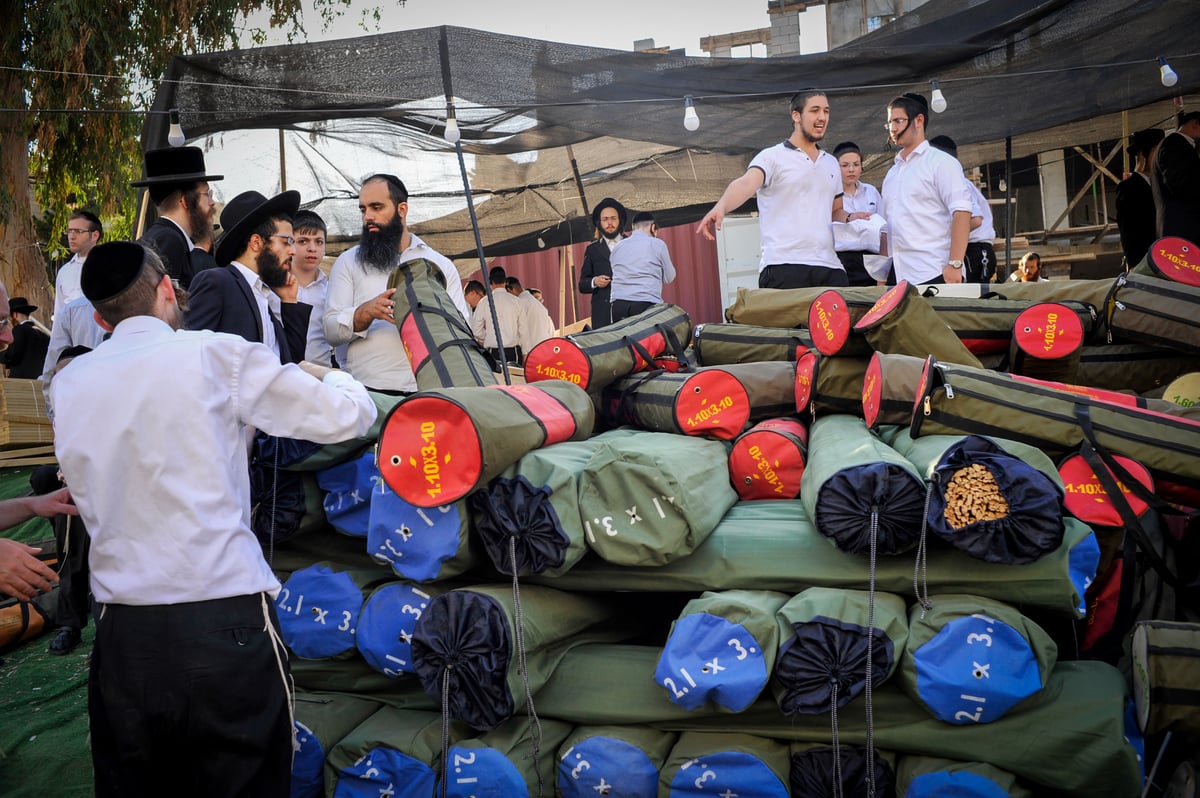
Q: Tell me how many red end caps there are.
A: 12